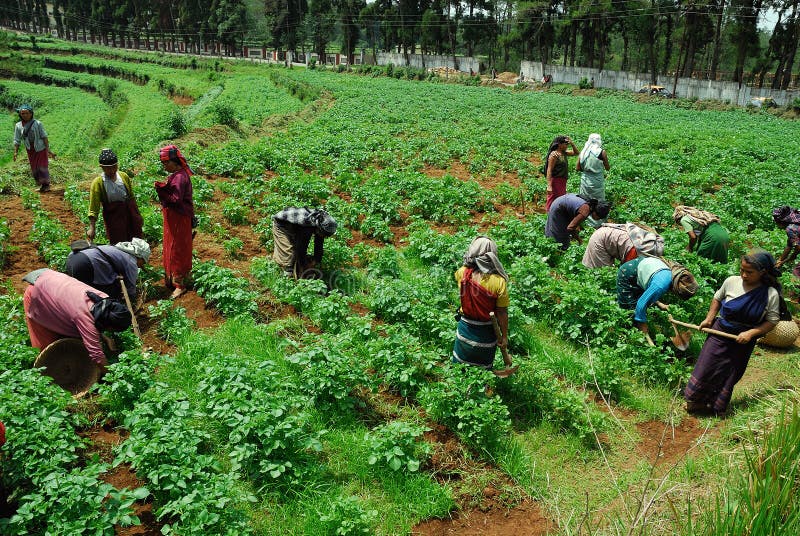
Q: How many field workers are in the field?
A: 15